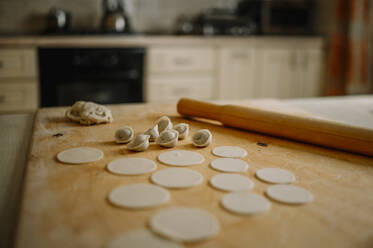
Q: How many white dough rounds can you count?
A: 13